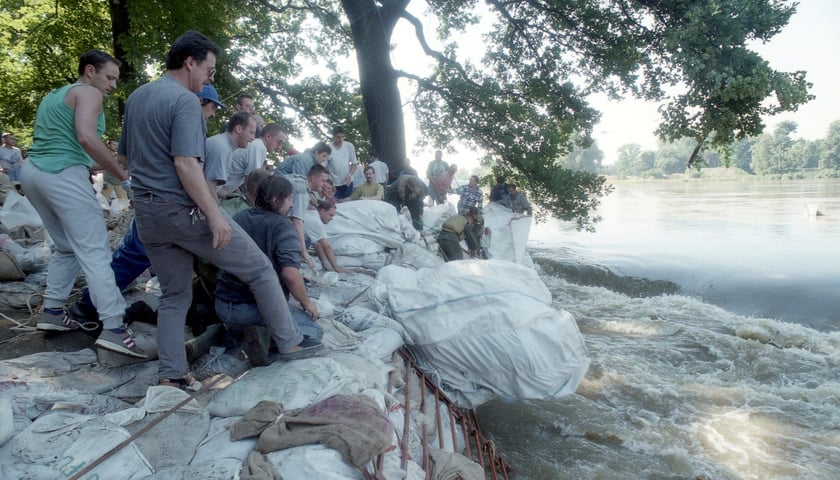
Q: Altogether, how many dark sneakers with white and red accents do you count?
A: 2